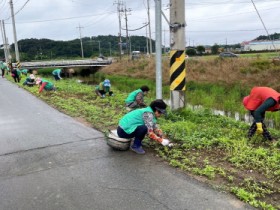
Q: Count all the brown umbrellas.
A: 0